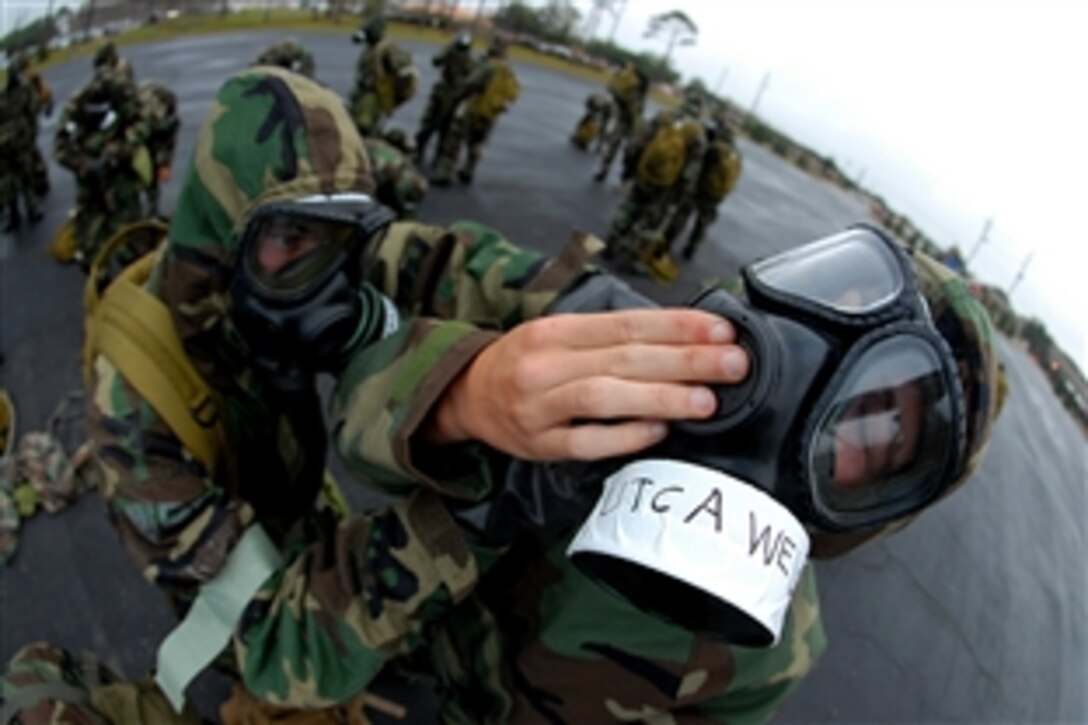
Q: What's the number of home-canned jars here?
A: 0